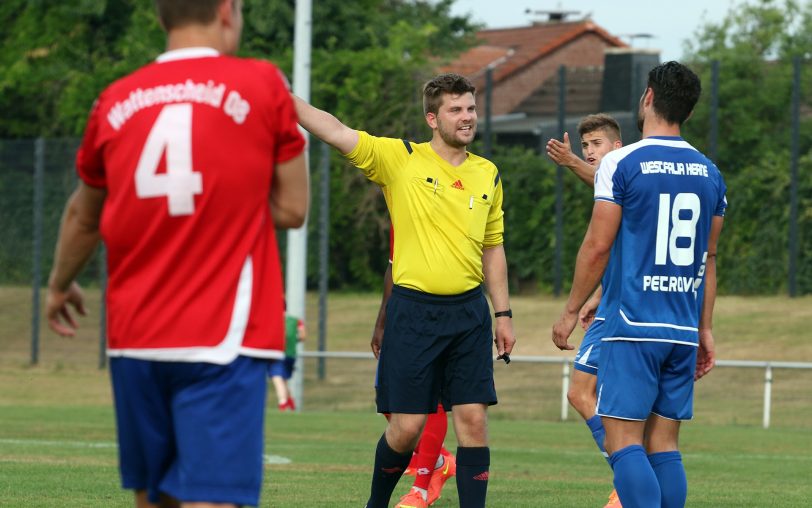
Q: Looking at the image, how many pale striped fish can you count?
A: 0